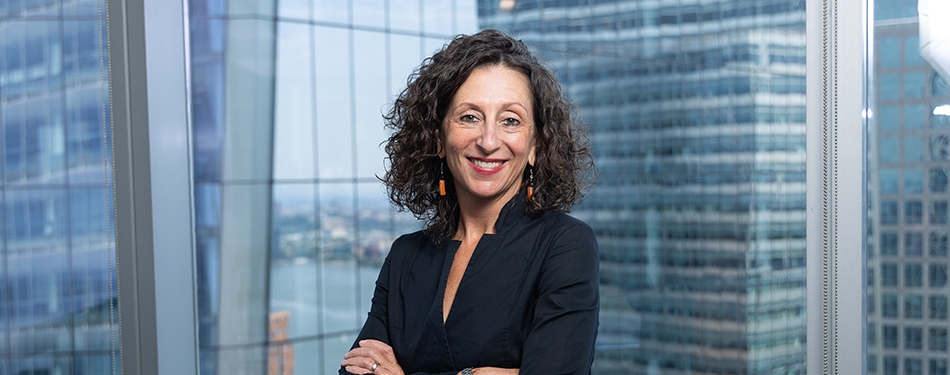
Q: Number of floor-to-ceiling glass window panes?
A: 3